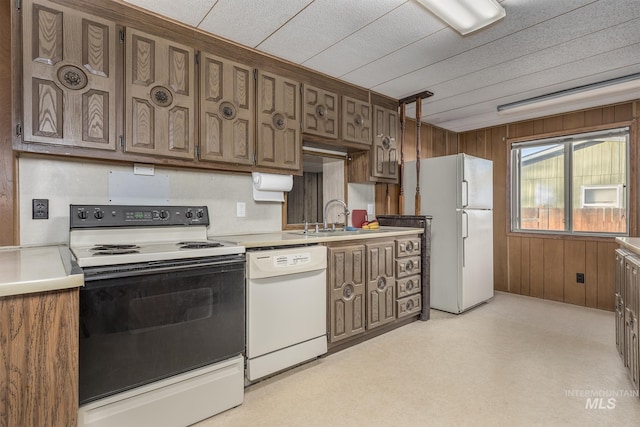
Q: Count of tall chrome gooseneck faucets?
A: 1